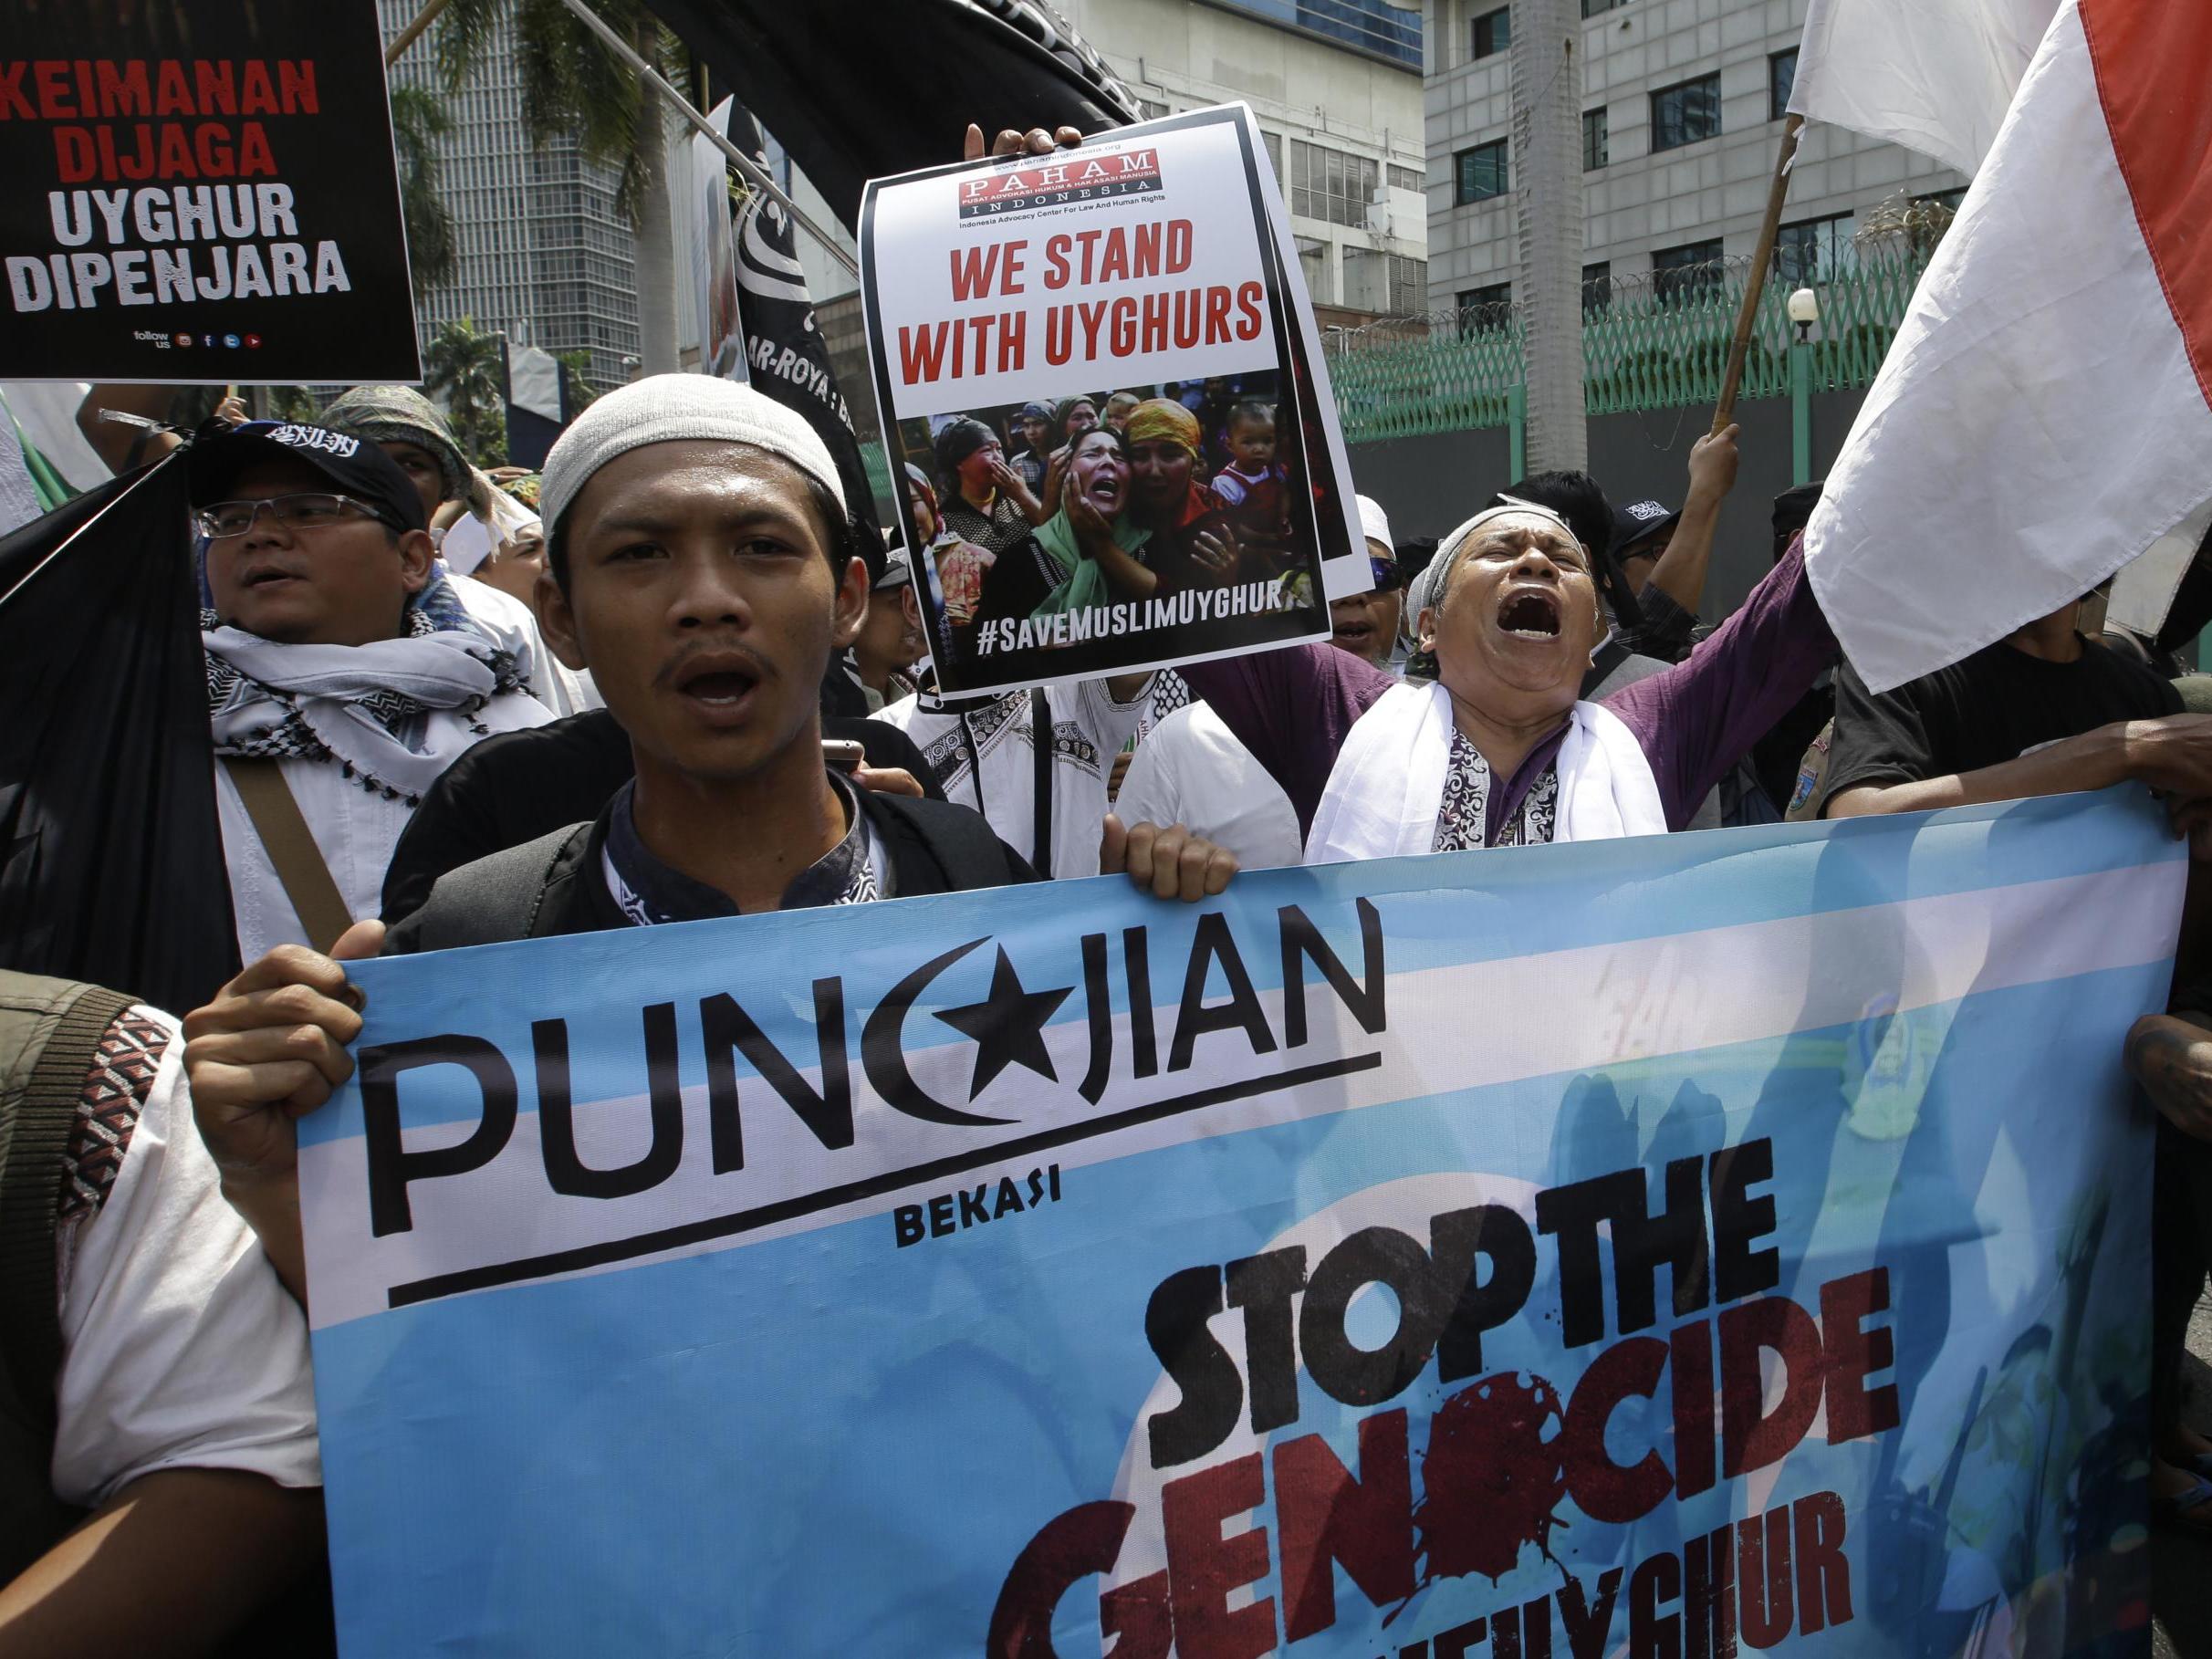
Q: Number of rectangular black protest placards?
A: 1